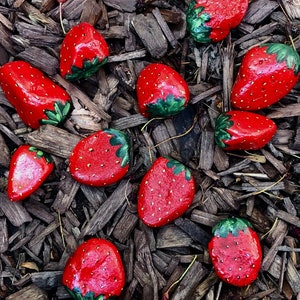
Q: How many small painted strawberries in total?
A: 11